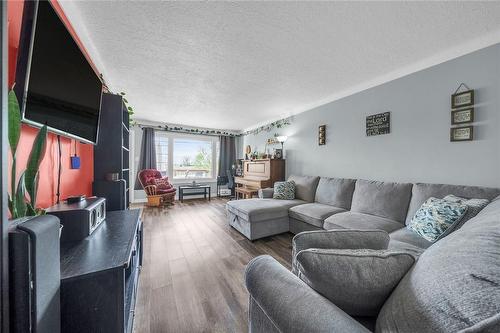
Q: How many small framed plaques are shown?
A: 3